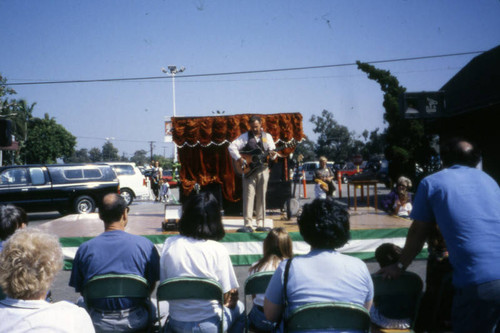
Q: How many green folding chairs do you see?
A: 5